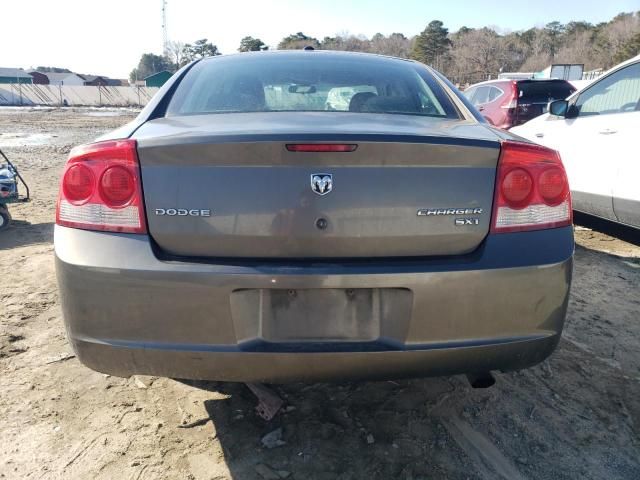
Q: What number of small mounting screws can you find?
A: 2